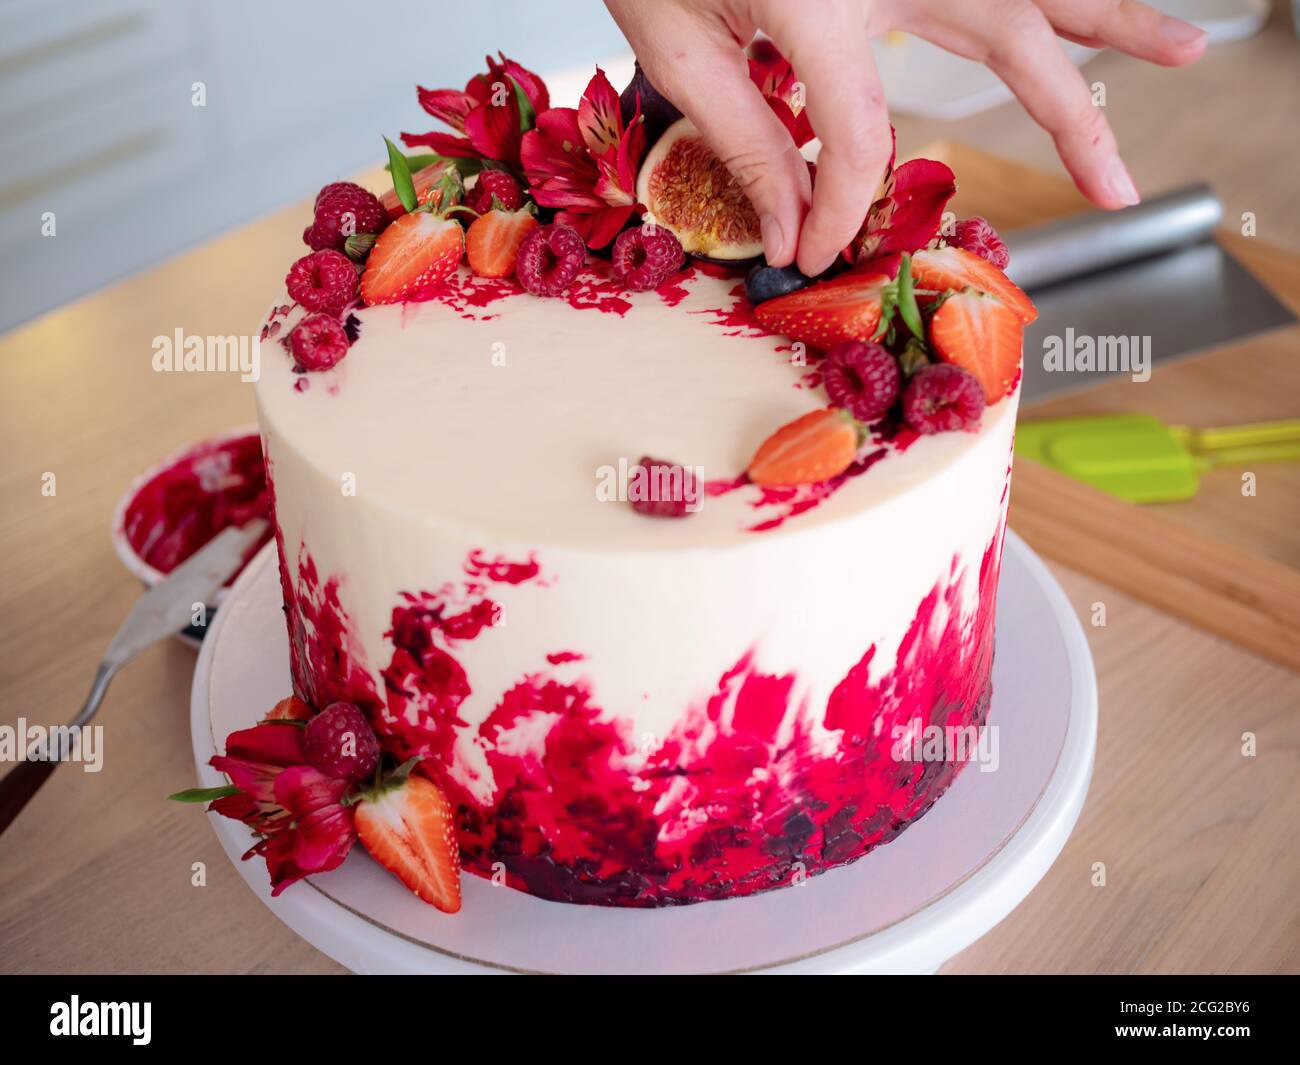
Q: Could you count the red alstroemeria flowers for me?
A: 5